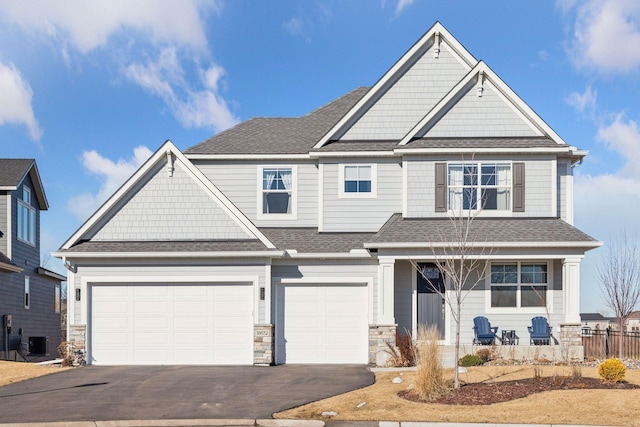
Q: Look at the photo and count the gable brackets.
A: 3